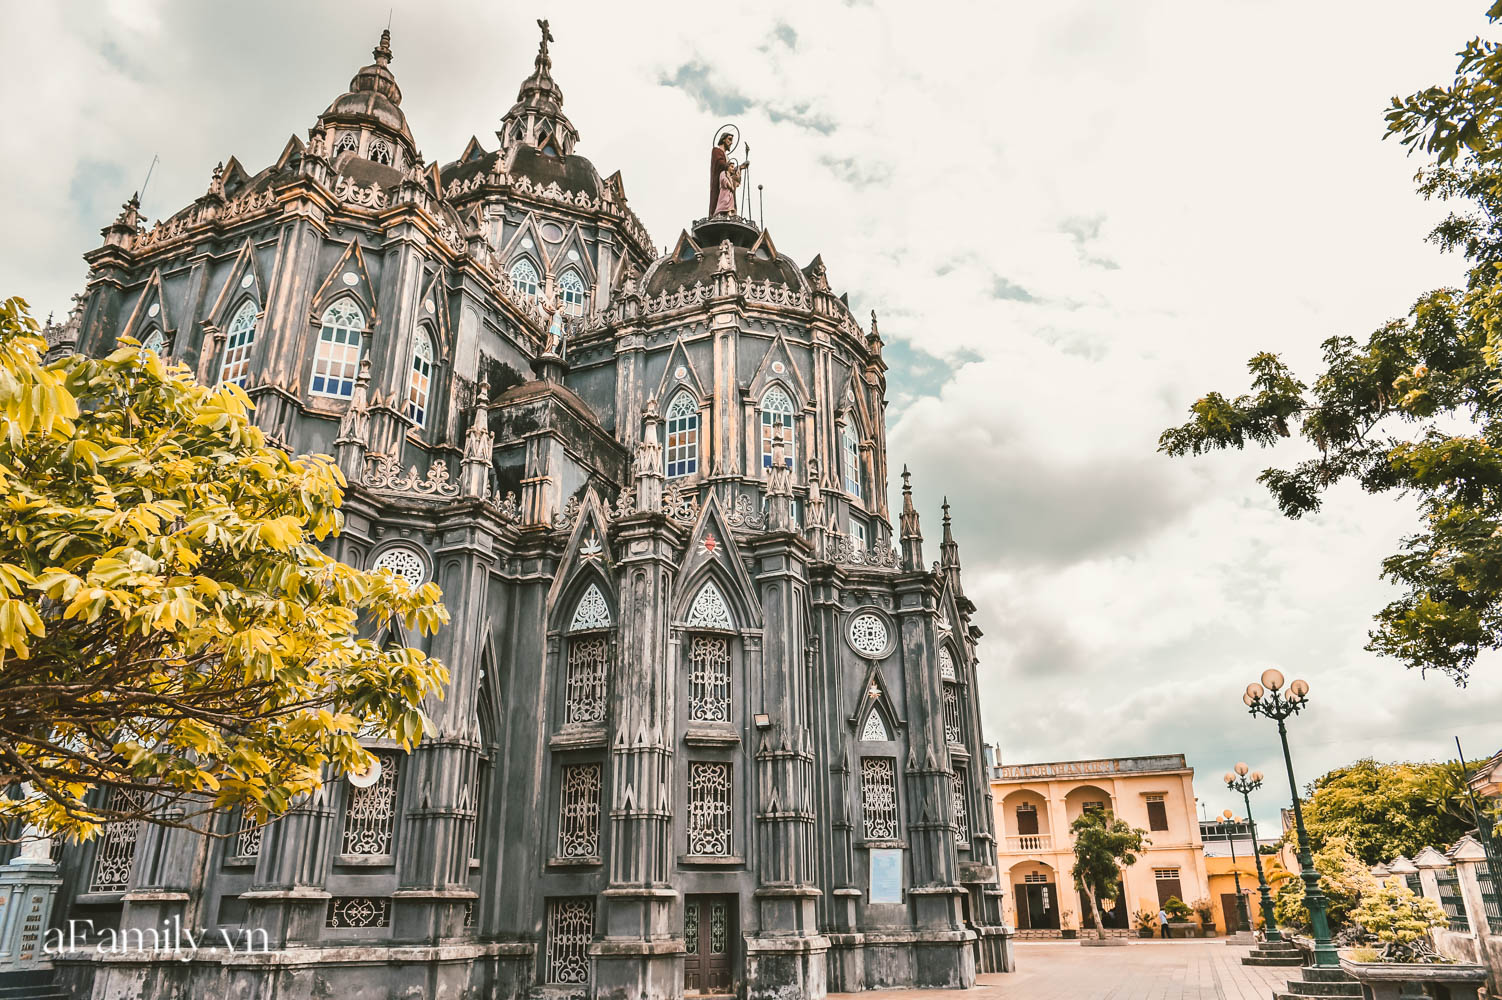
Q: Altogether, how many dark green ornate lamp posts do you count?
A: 3